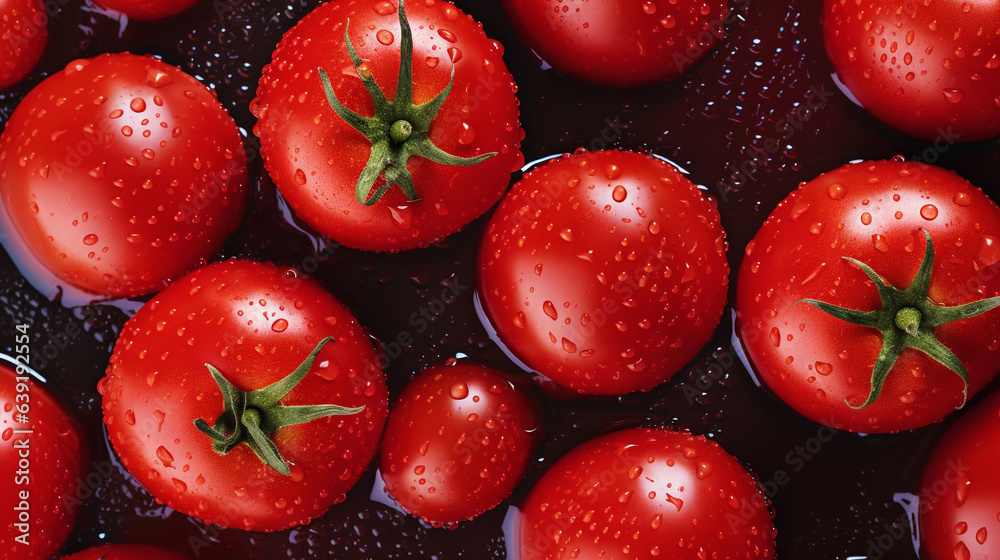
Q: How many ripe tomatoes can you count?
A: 14